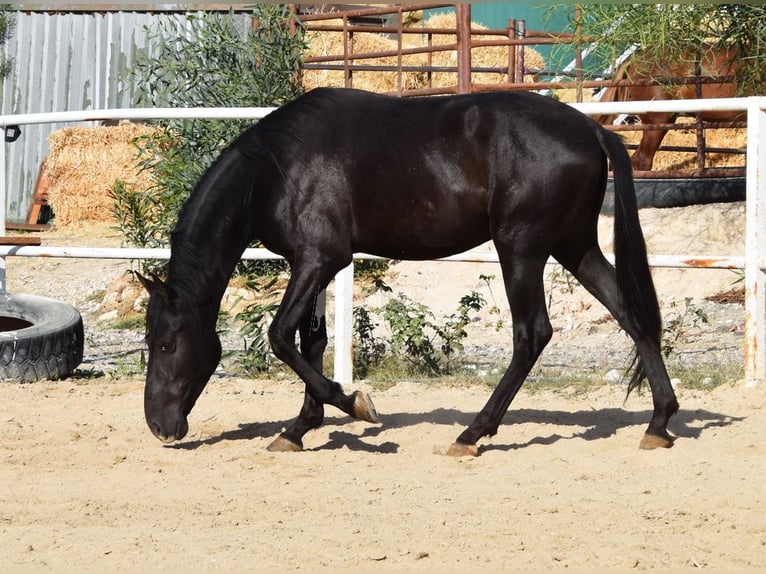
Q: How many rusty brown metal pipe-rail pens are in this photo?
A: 1